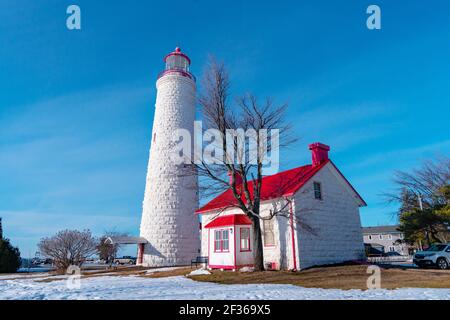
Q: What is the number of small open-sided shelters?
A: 1